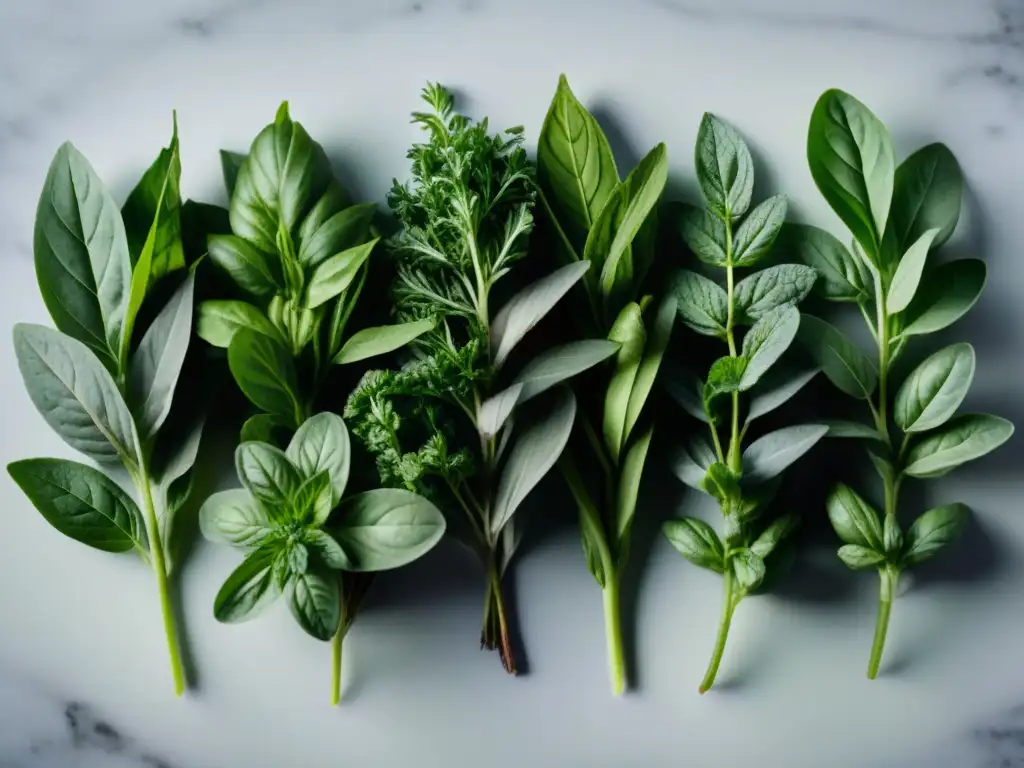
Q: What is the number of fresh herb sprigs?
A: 6